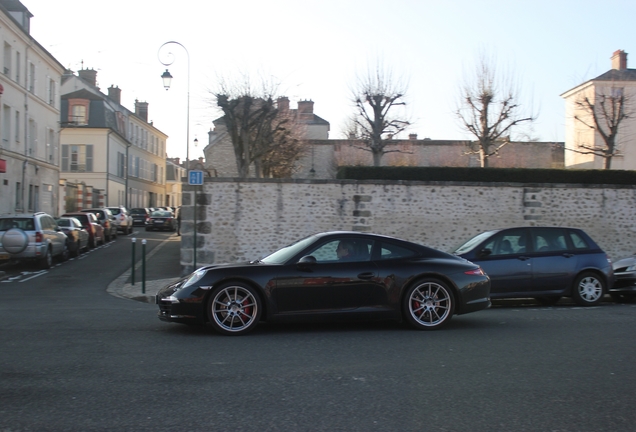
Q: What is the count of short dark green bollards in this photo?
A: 2